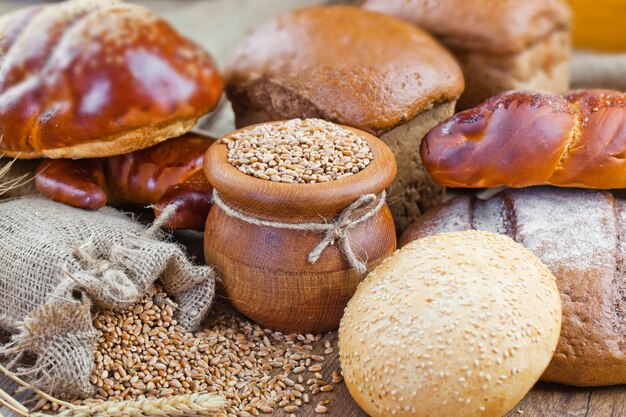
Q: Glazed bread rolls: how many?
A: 3